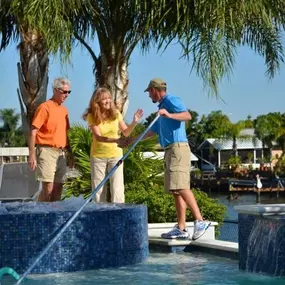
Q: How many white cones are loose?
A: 0